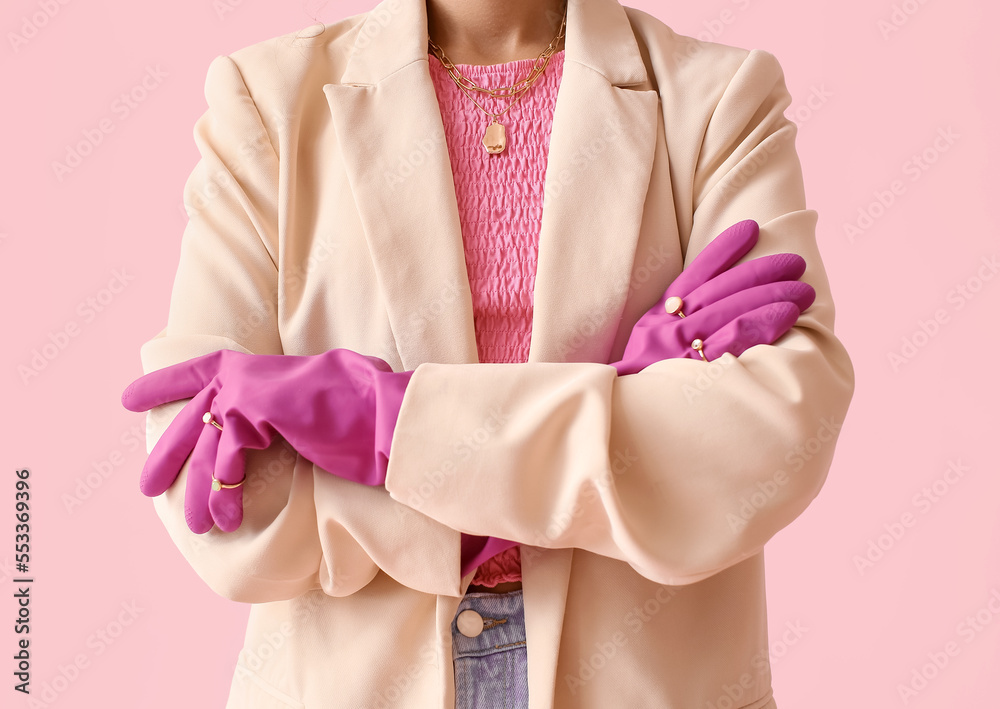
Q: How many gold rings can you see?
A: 4